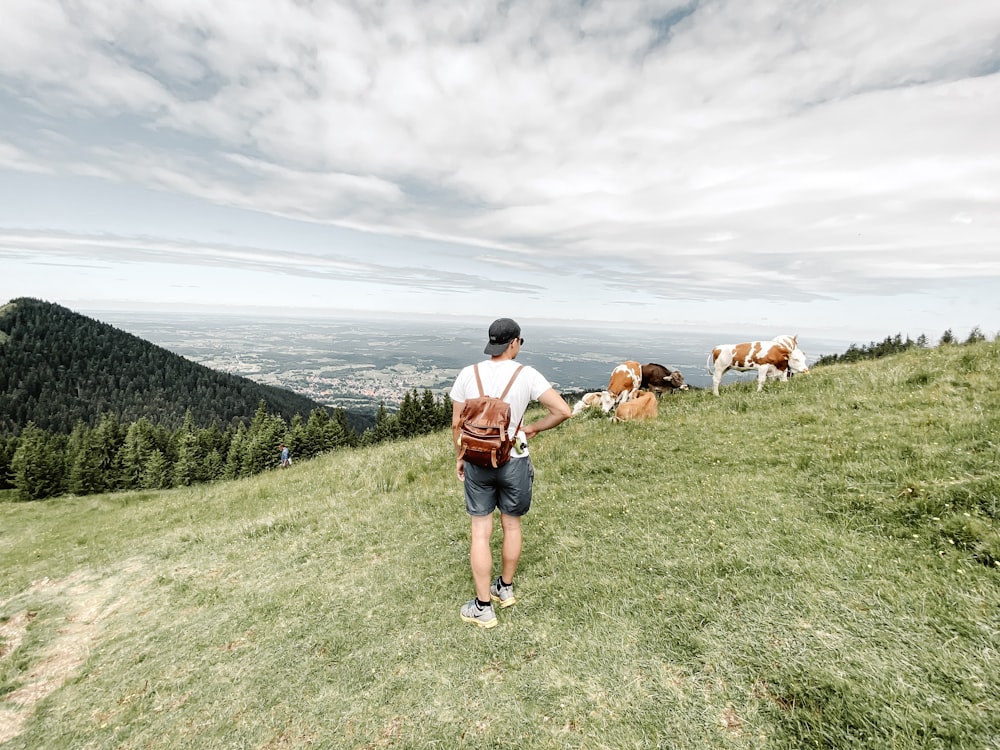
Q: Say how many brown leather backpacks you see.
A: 1